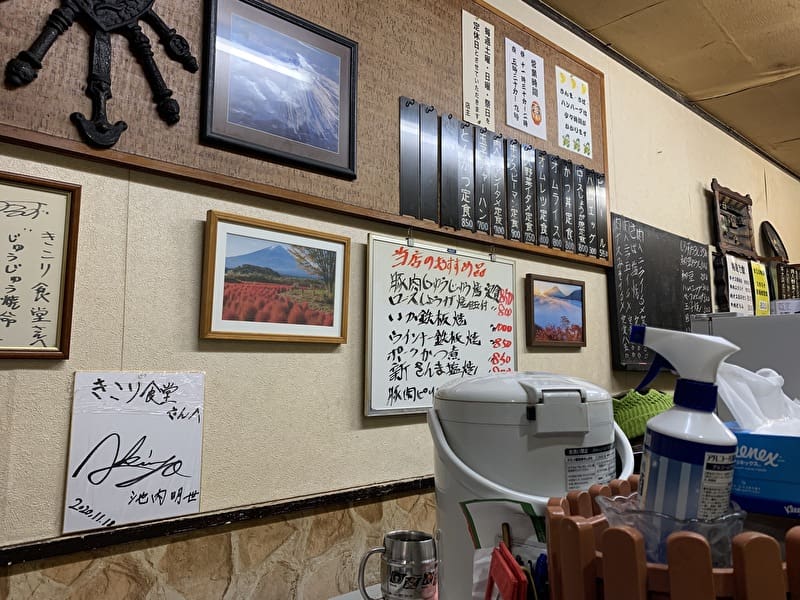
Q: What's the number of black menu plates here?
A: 14